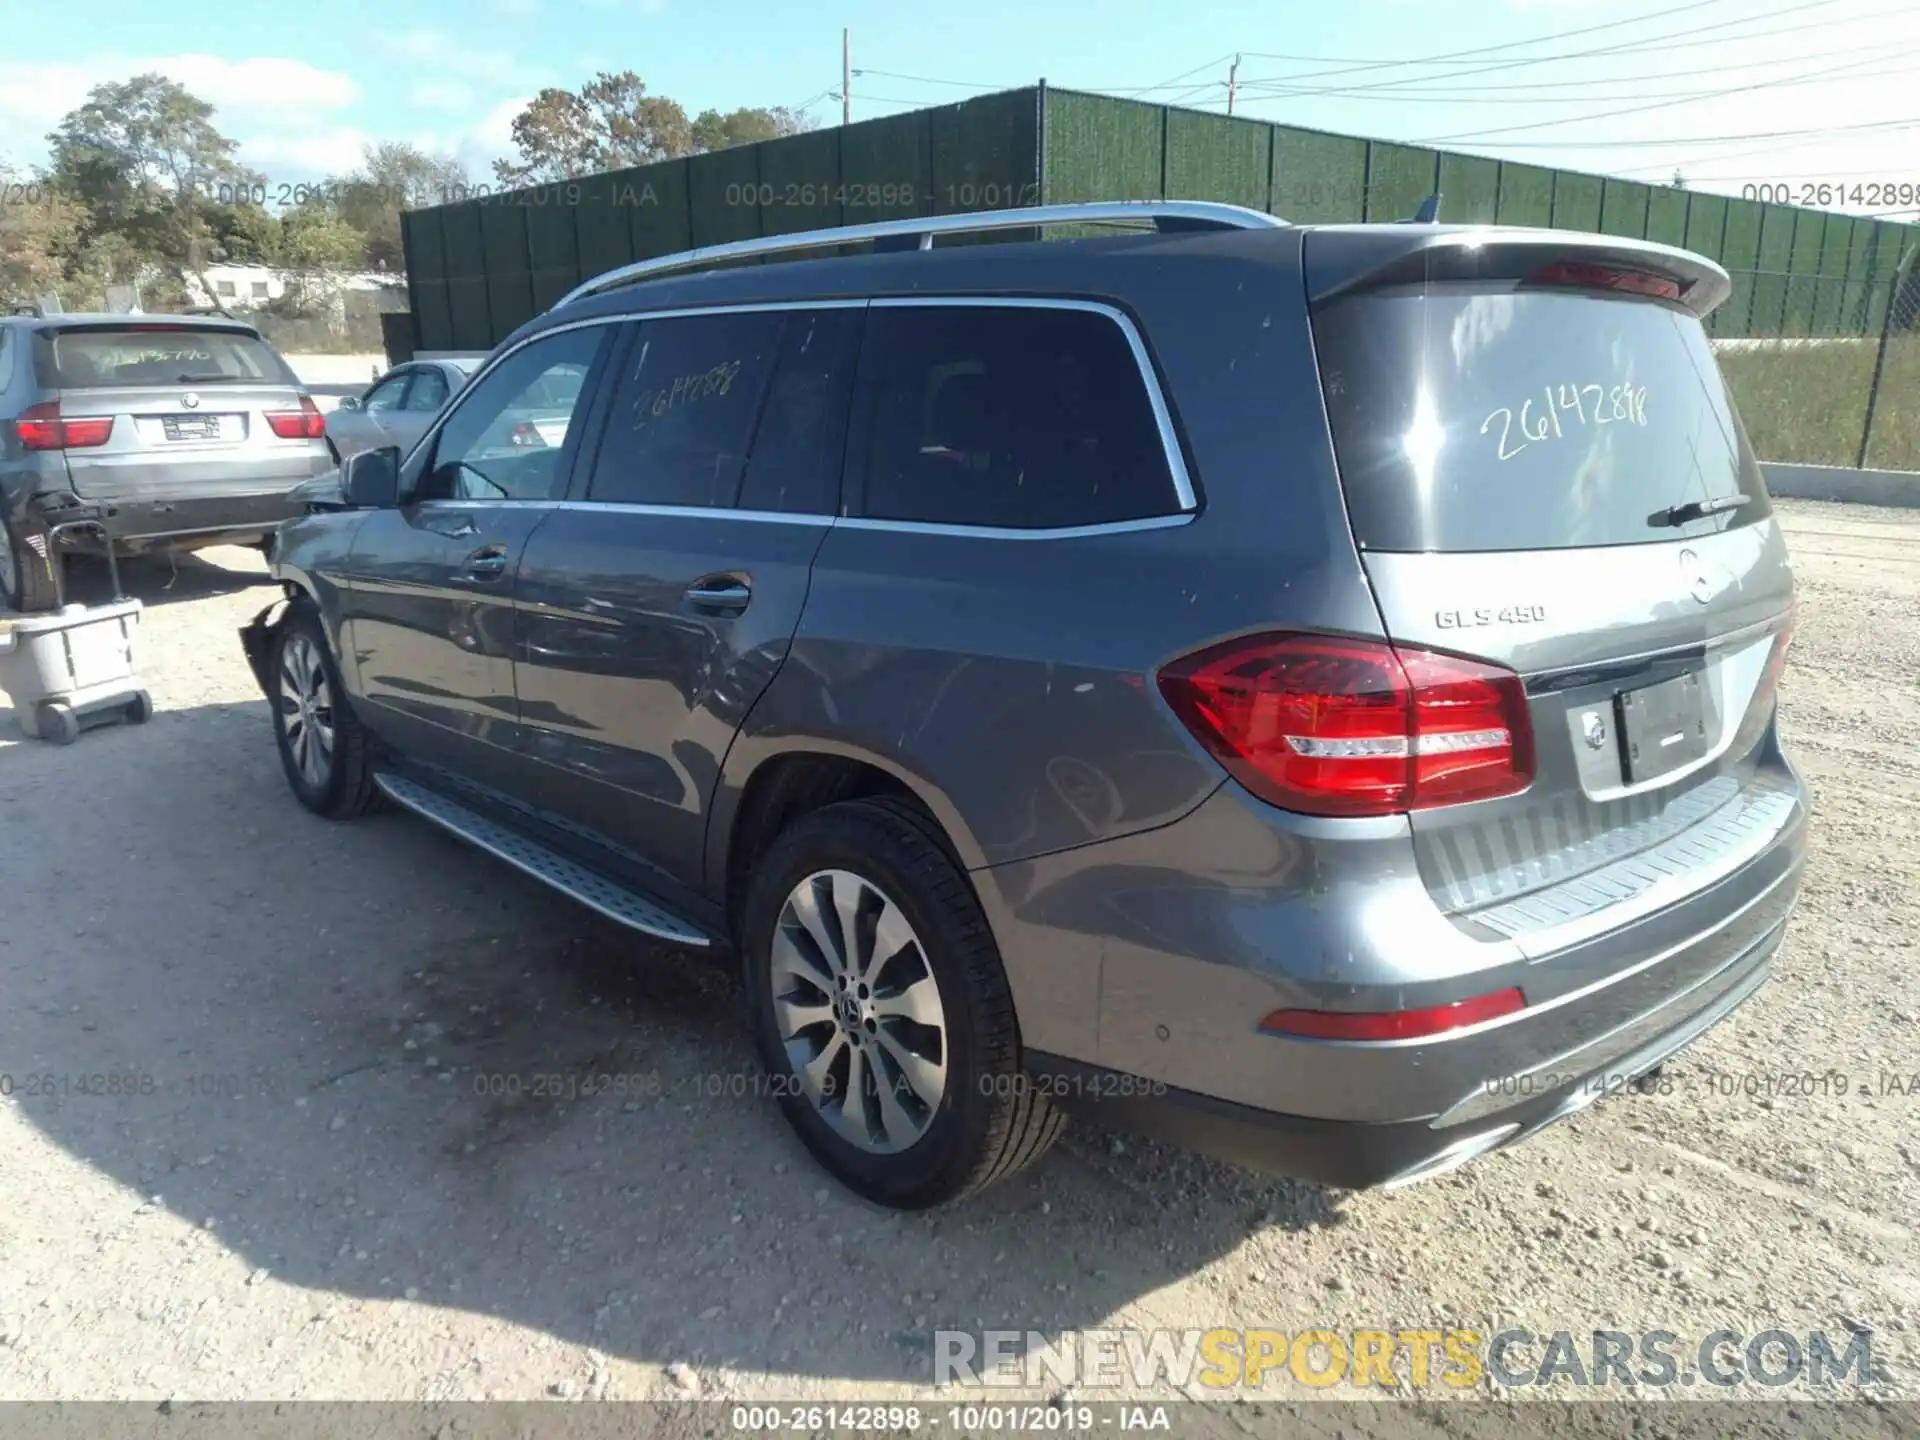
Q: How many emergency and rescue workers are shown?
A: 0